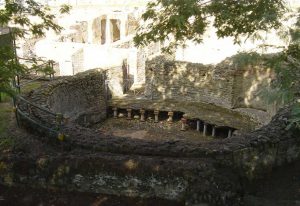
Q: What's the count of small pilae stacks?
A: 10